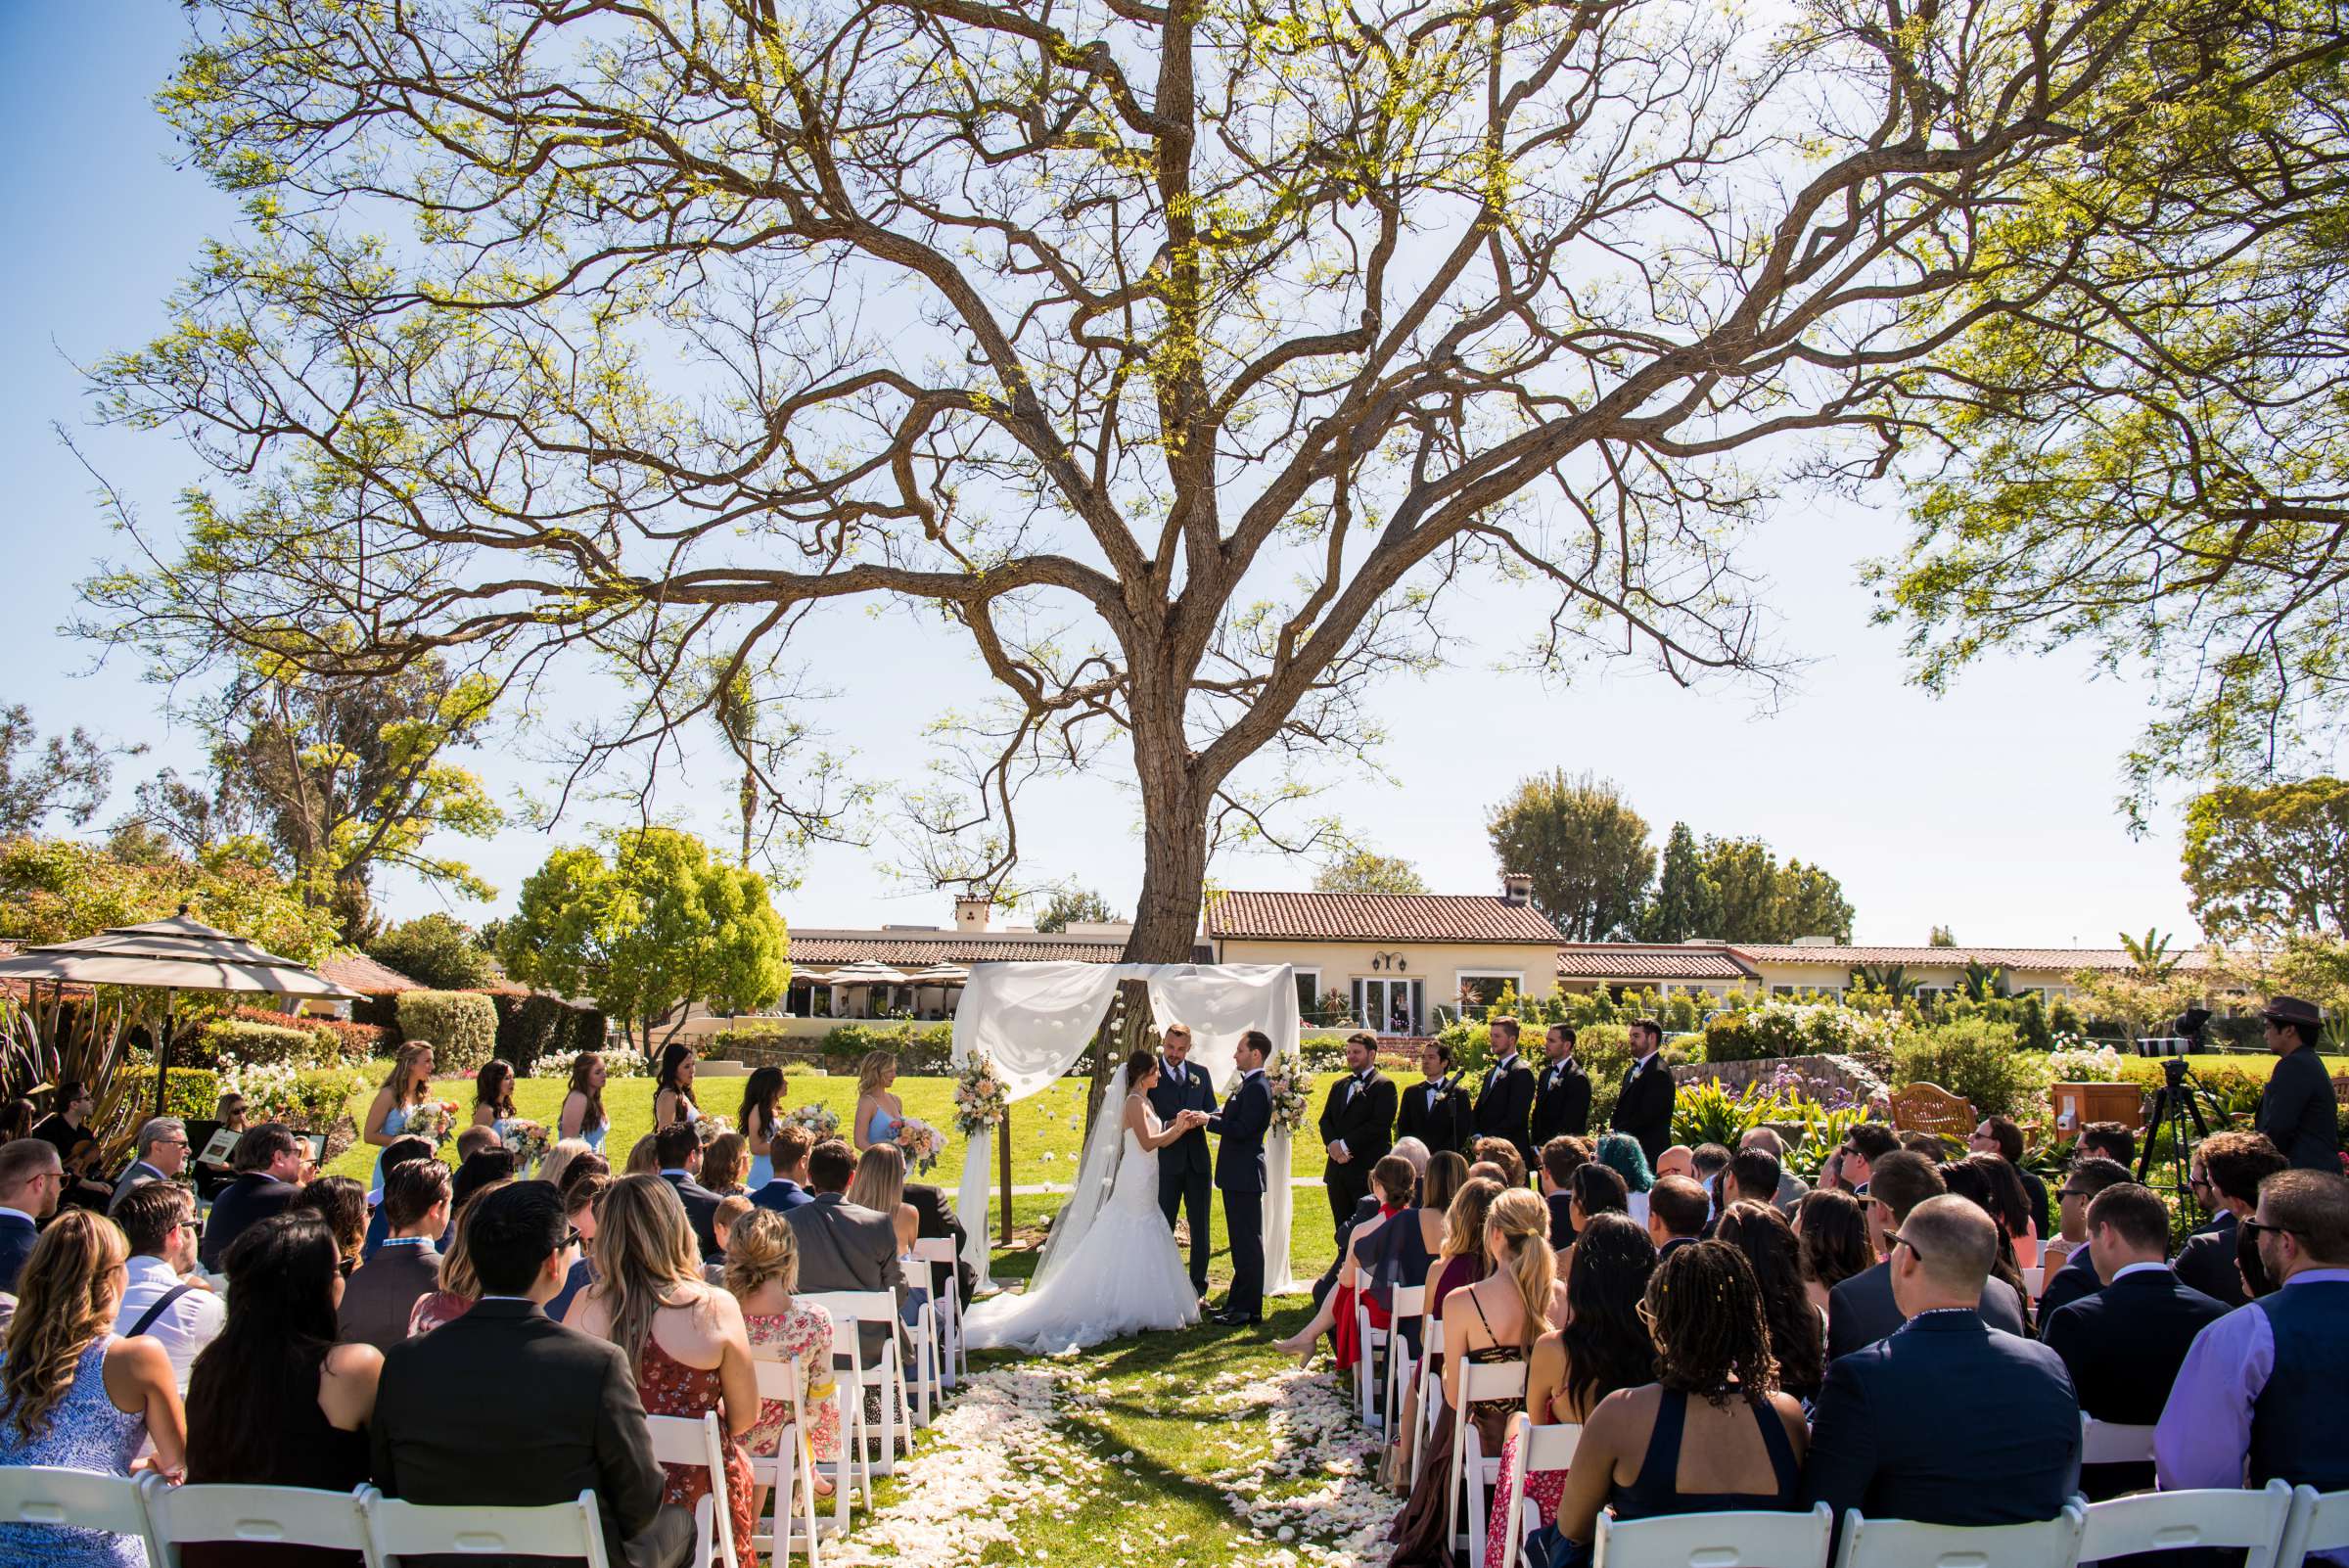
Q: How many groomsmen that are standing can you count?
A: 5